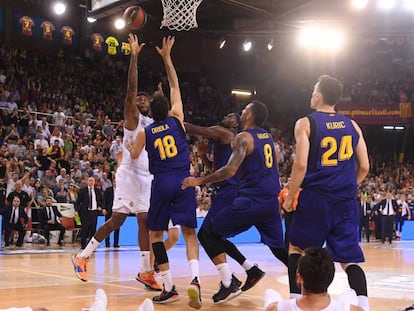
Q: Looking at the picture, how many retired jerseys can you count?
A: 5